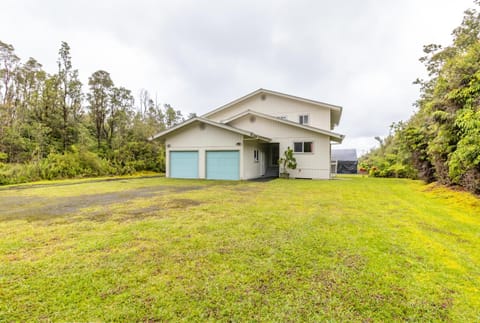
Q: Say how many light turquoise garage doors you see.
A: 2